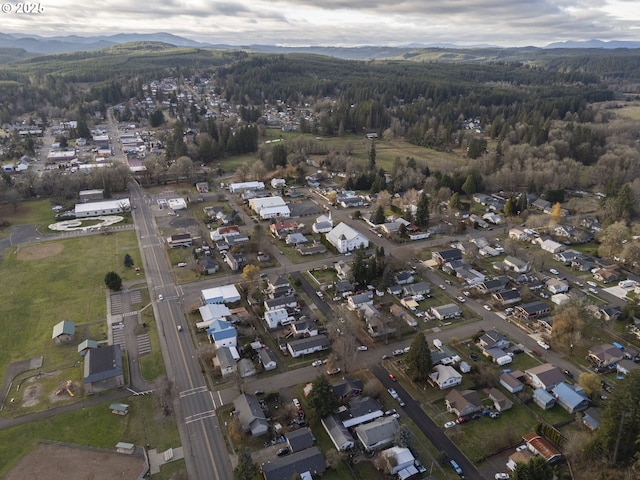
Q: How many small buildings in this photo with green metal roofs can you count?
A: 4